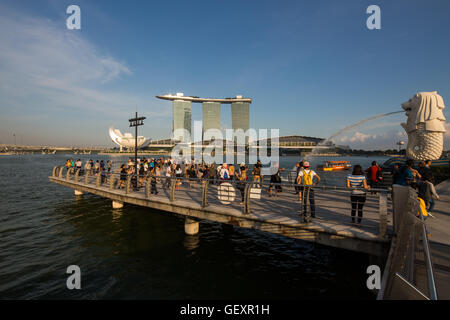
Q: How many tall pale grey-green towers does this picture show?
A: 3